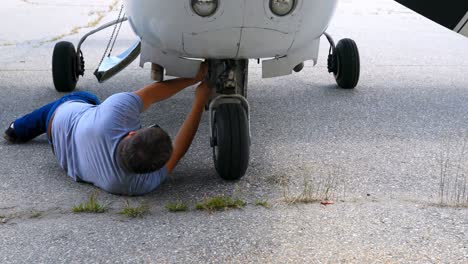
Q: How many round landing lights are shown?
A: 2